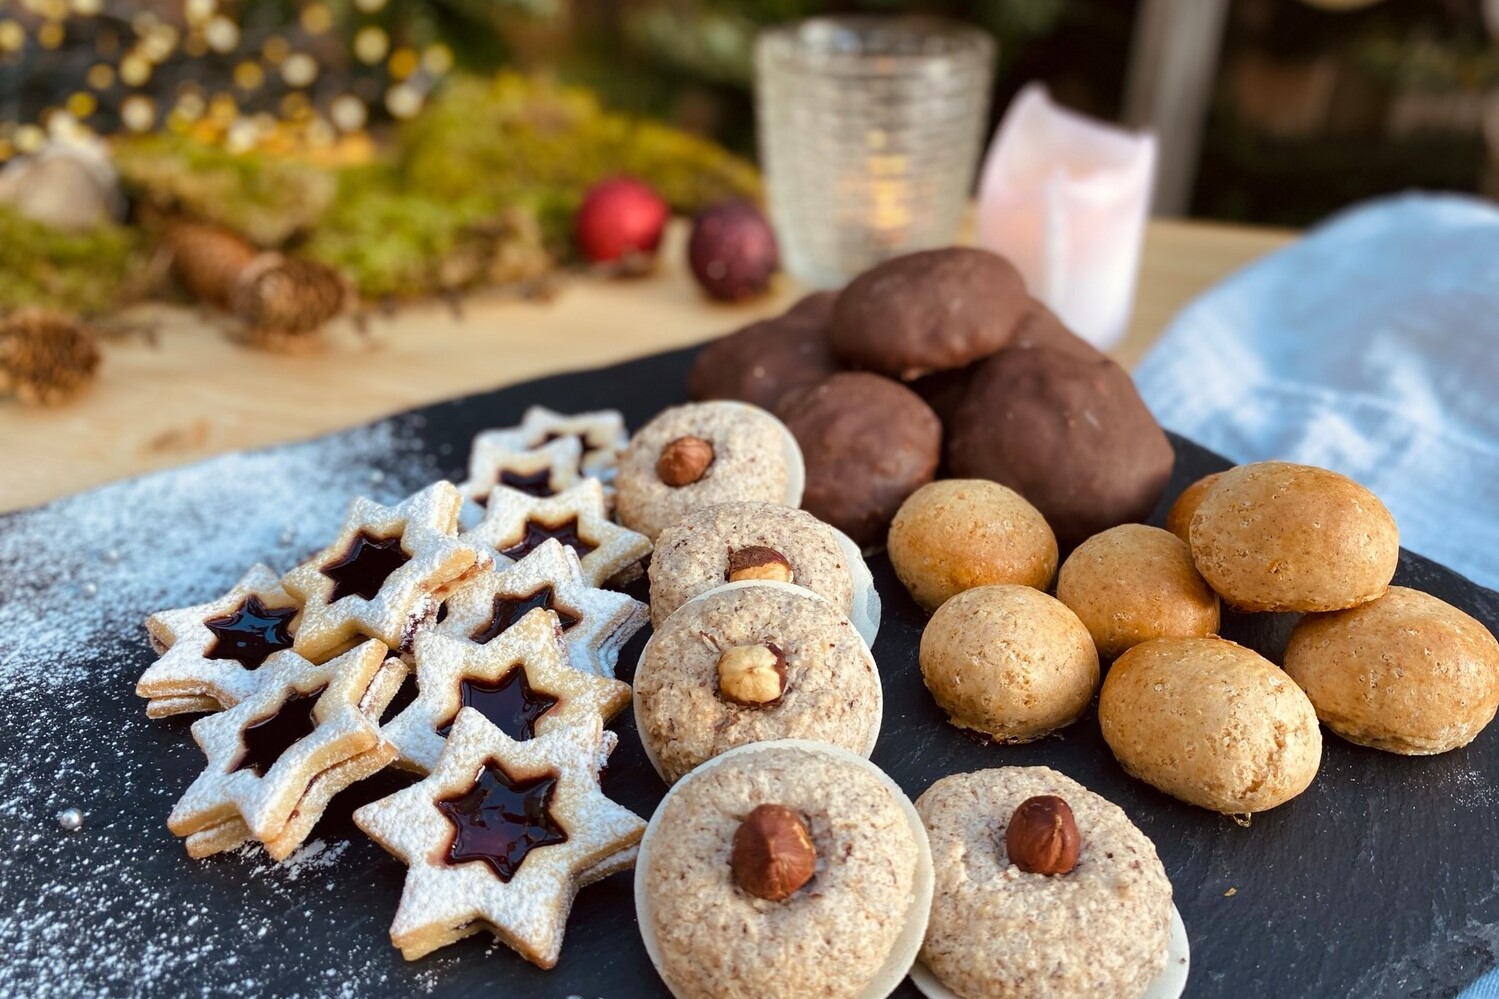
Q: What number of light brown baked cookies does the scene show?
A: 7